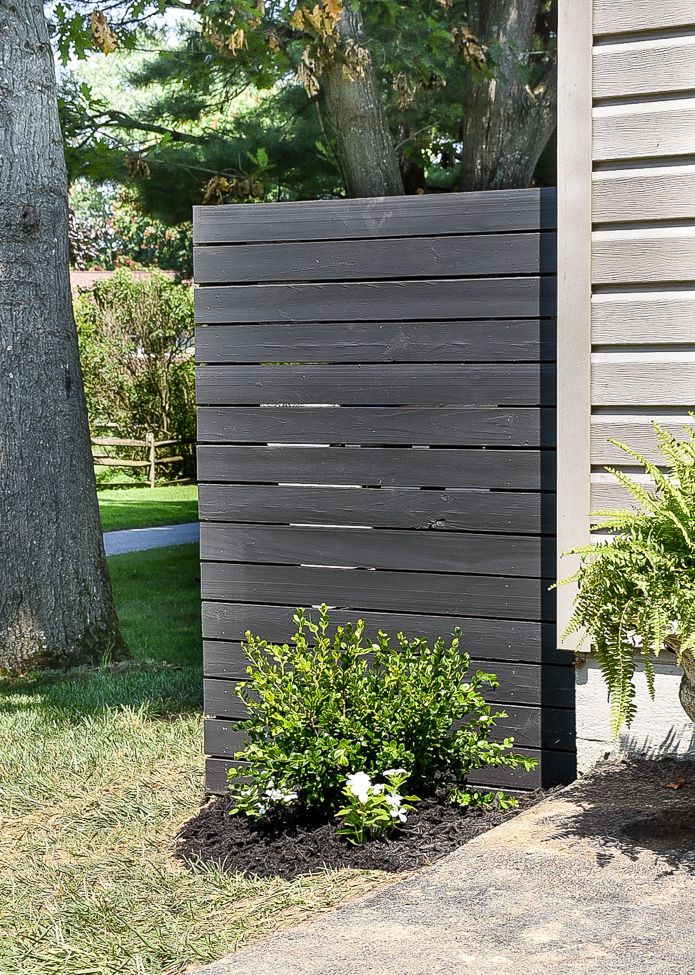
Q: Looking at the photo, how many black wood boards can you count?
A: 15